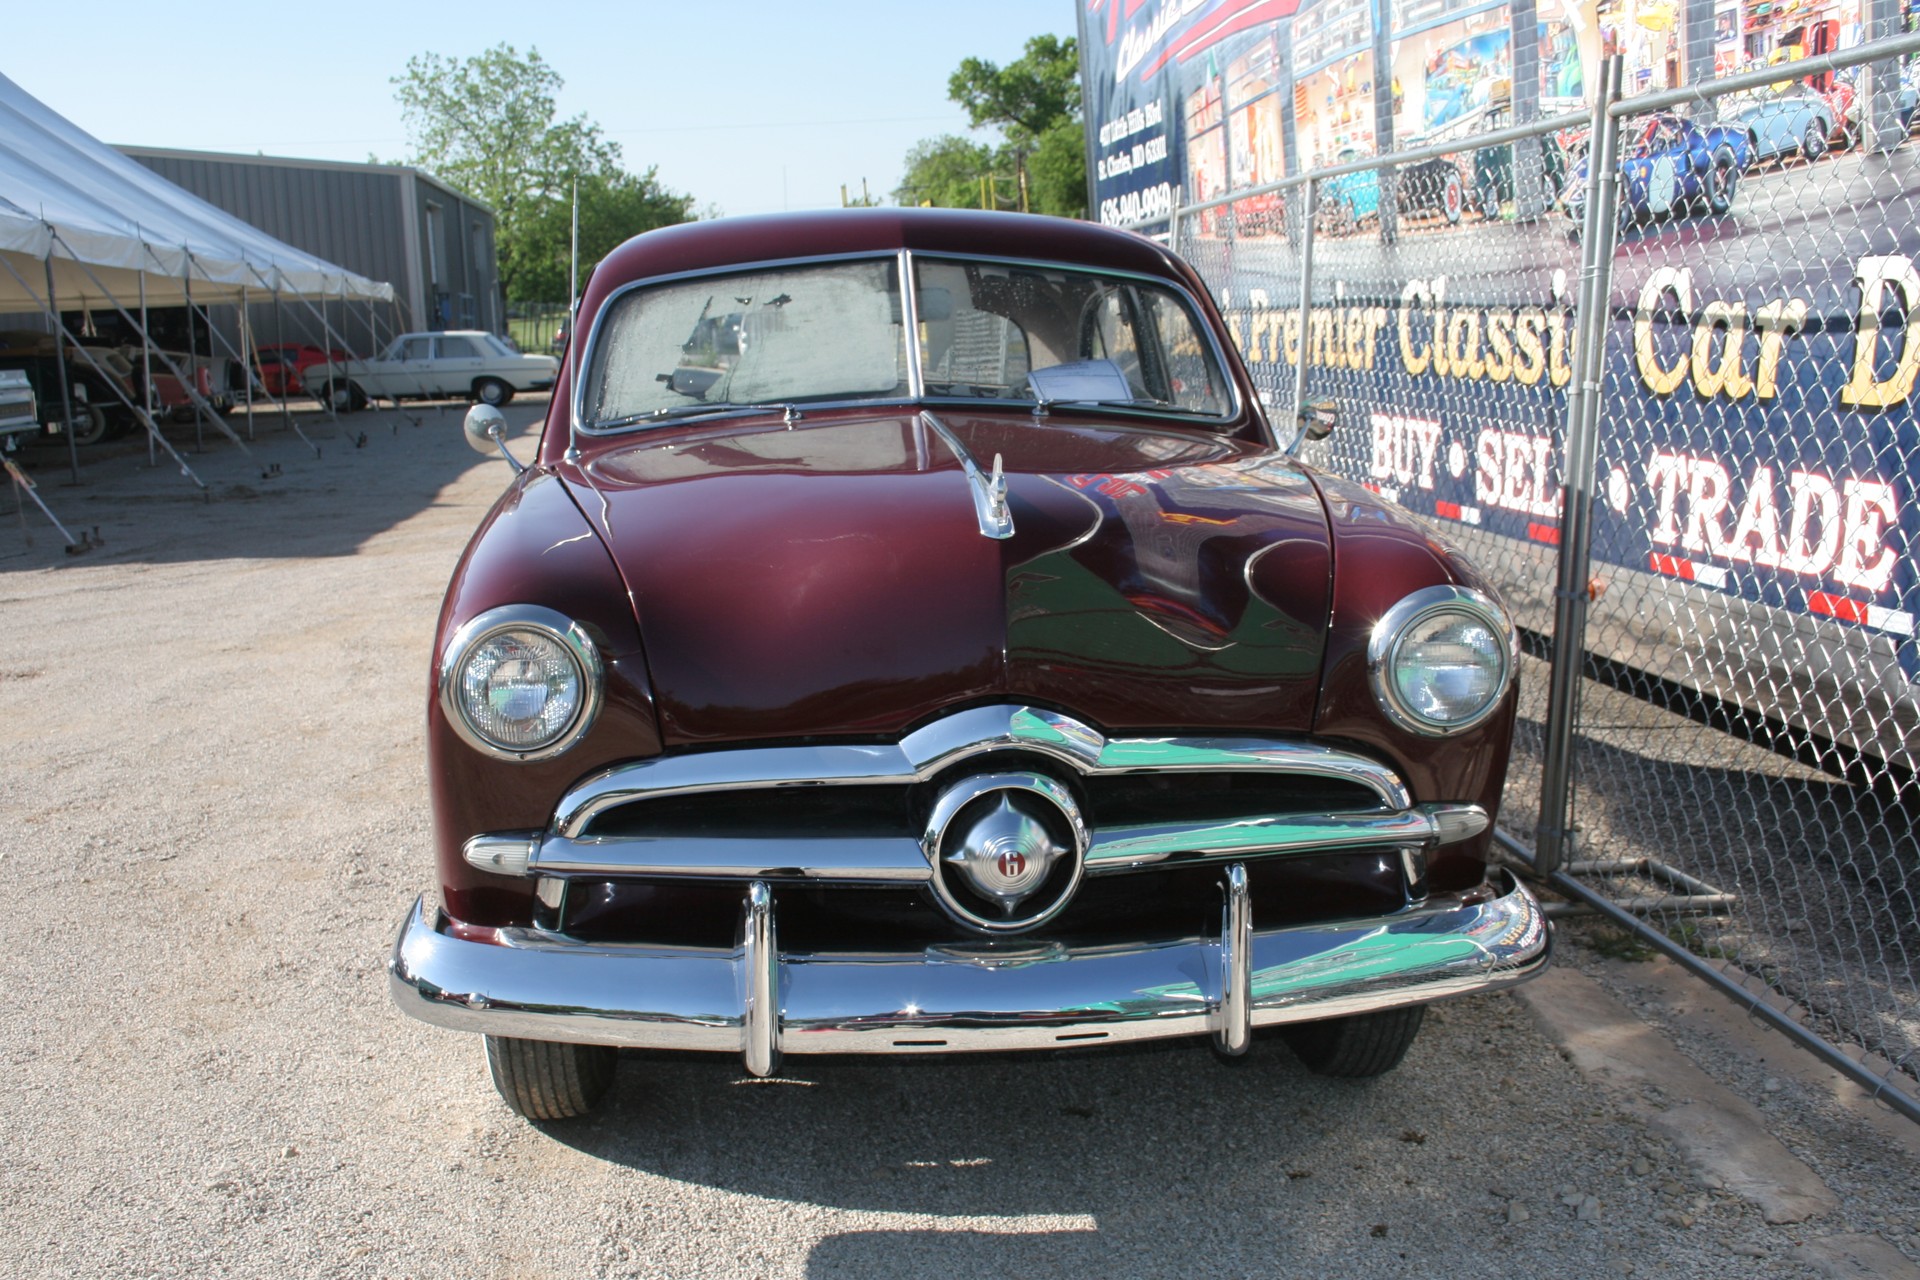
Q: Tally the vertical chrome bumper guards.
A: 2